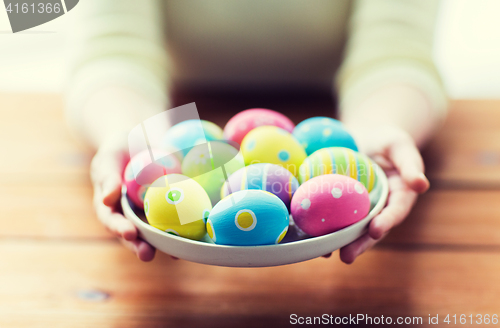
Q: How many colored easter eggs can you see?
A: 11